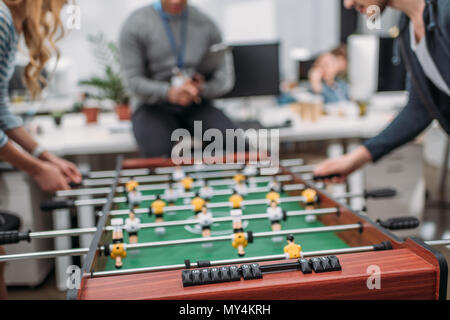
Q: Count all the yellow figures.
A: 11